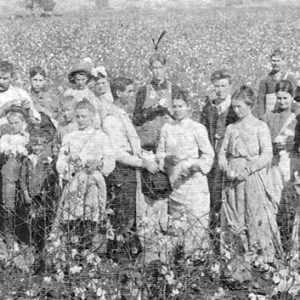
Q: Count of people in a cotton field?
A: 15